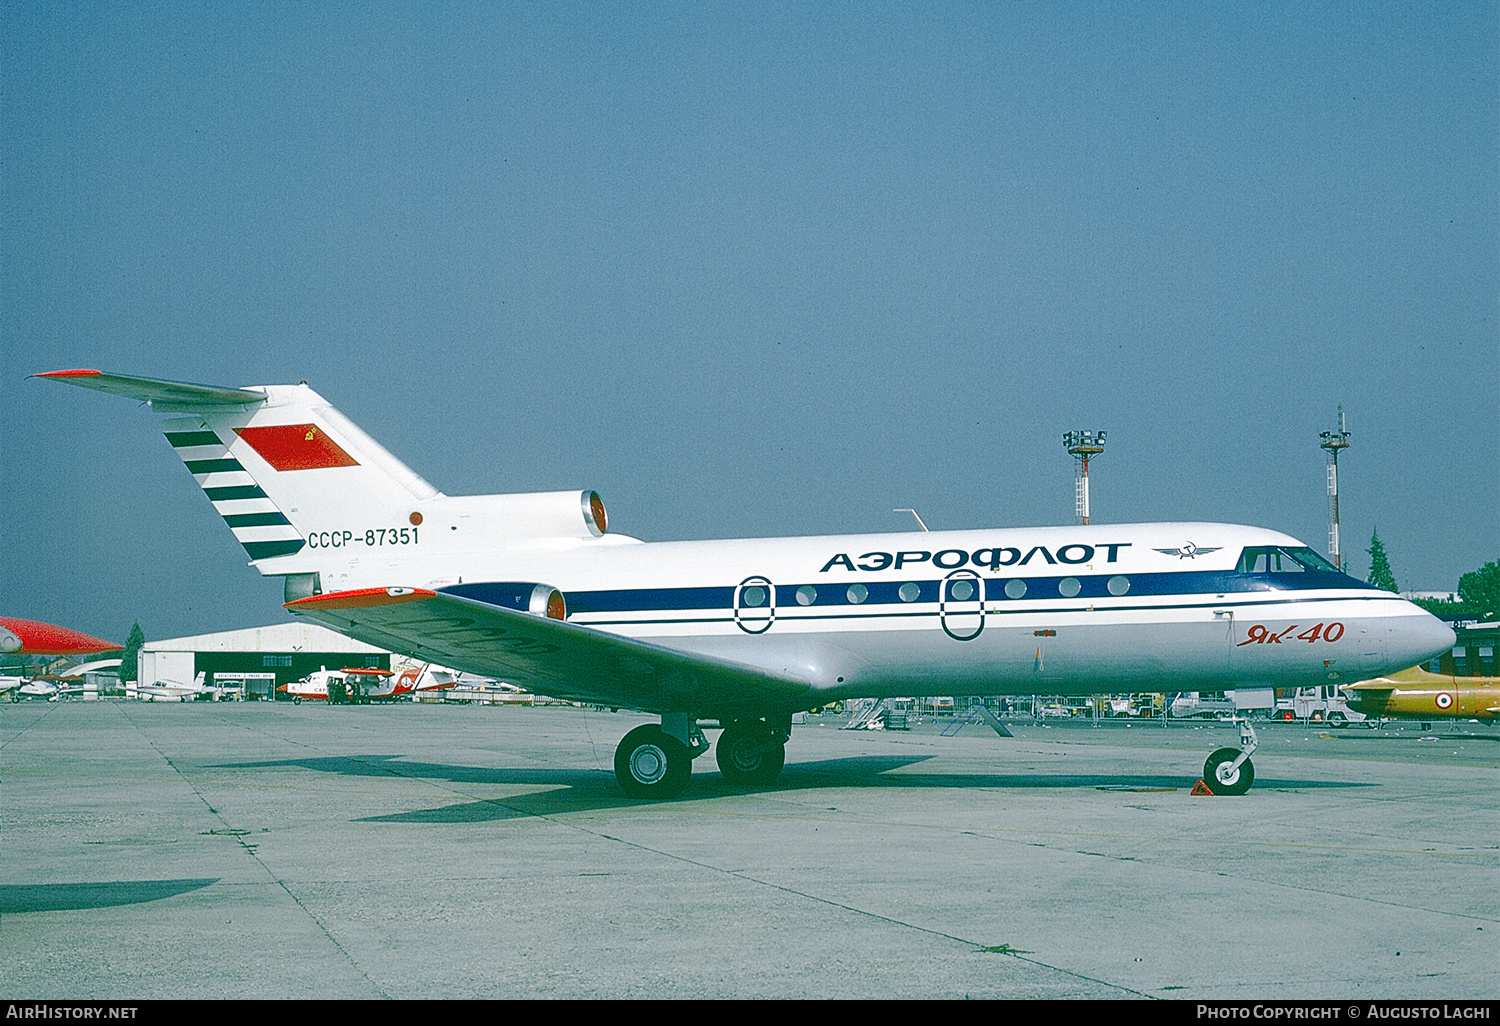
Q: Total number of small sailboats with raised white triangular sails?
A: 0